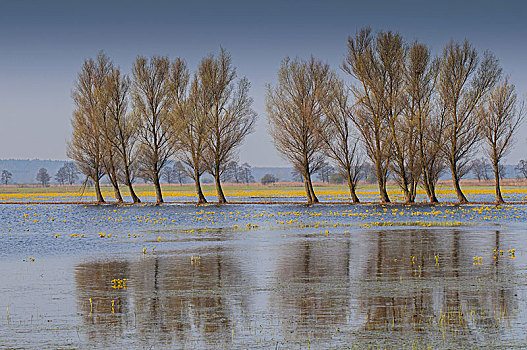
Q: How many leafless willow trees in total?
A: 13